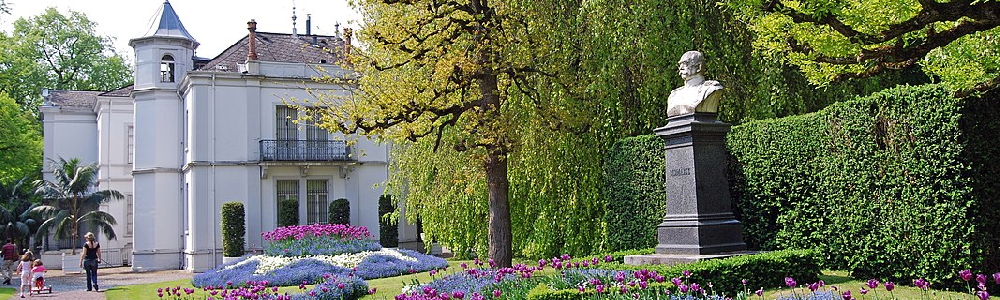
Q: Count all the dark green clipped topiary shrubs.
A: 4